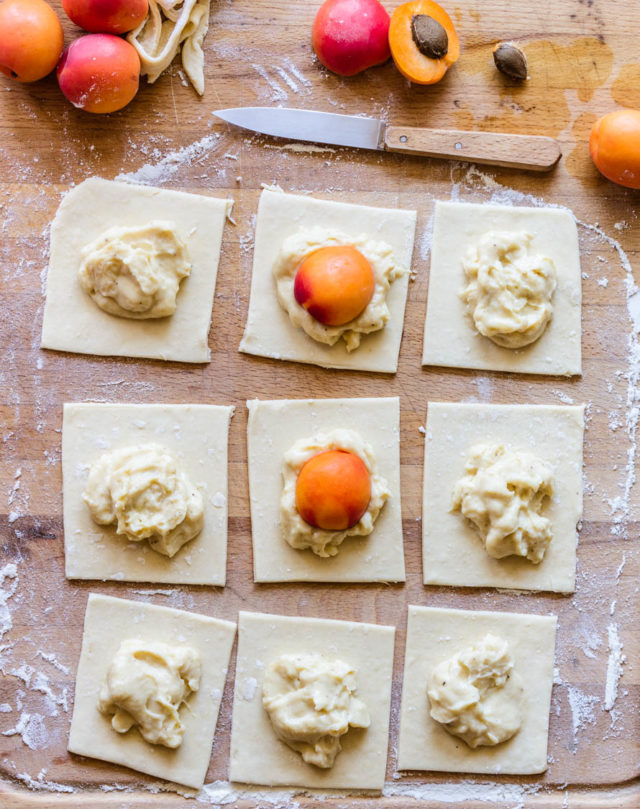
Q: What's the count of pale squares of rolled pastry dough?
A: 9